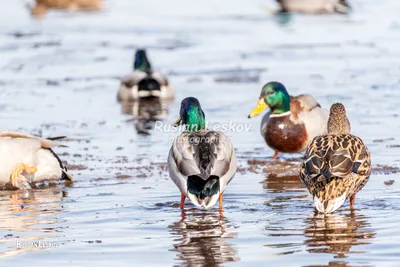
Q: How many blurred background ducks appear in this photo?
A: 3